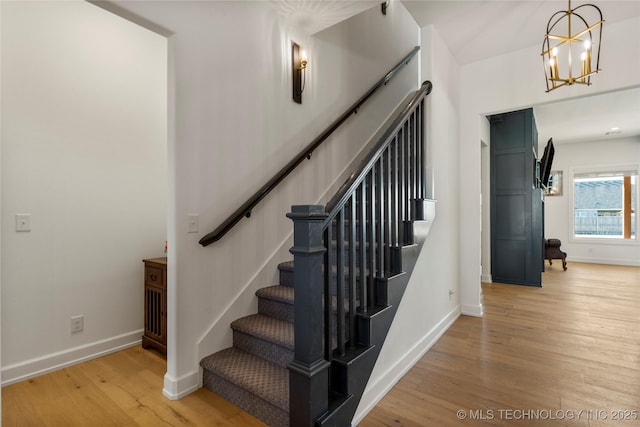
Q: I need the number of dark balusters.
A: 13